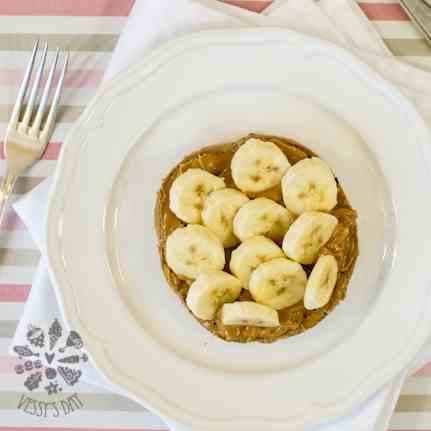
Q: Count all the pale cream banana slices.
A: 12